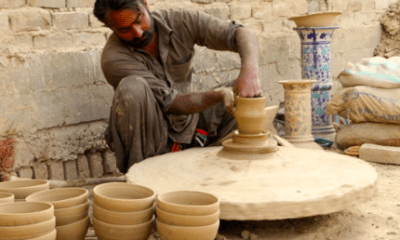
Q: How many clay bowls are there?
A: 14